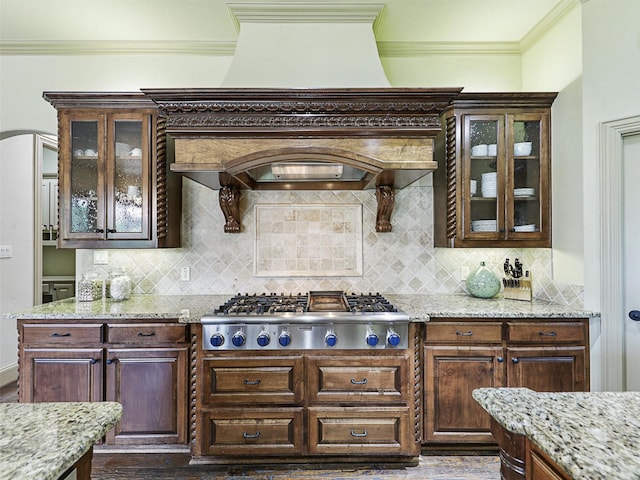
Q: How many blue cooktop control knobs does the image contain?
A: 7